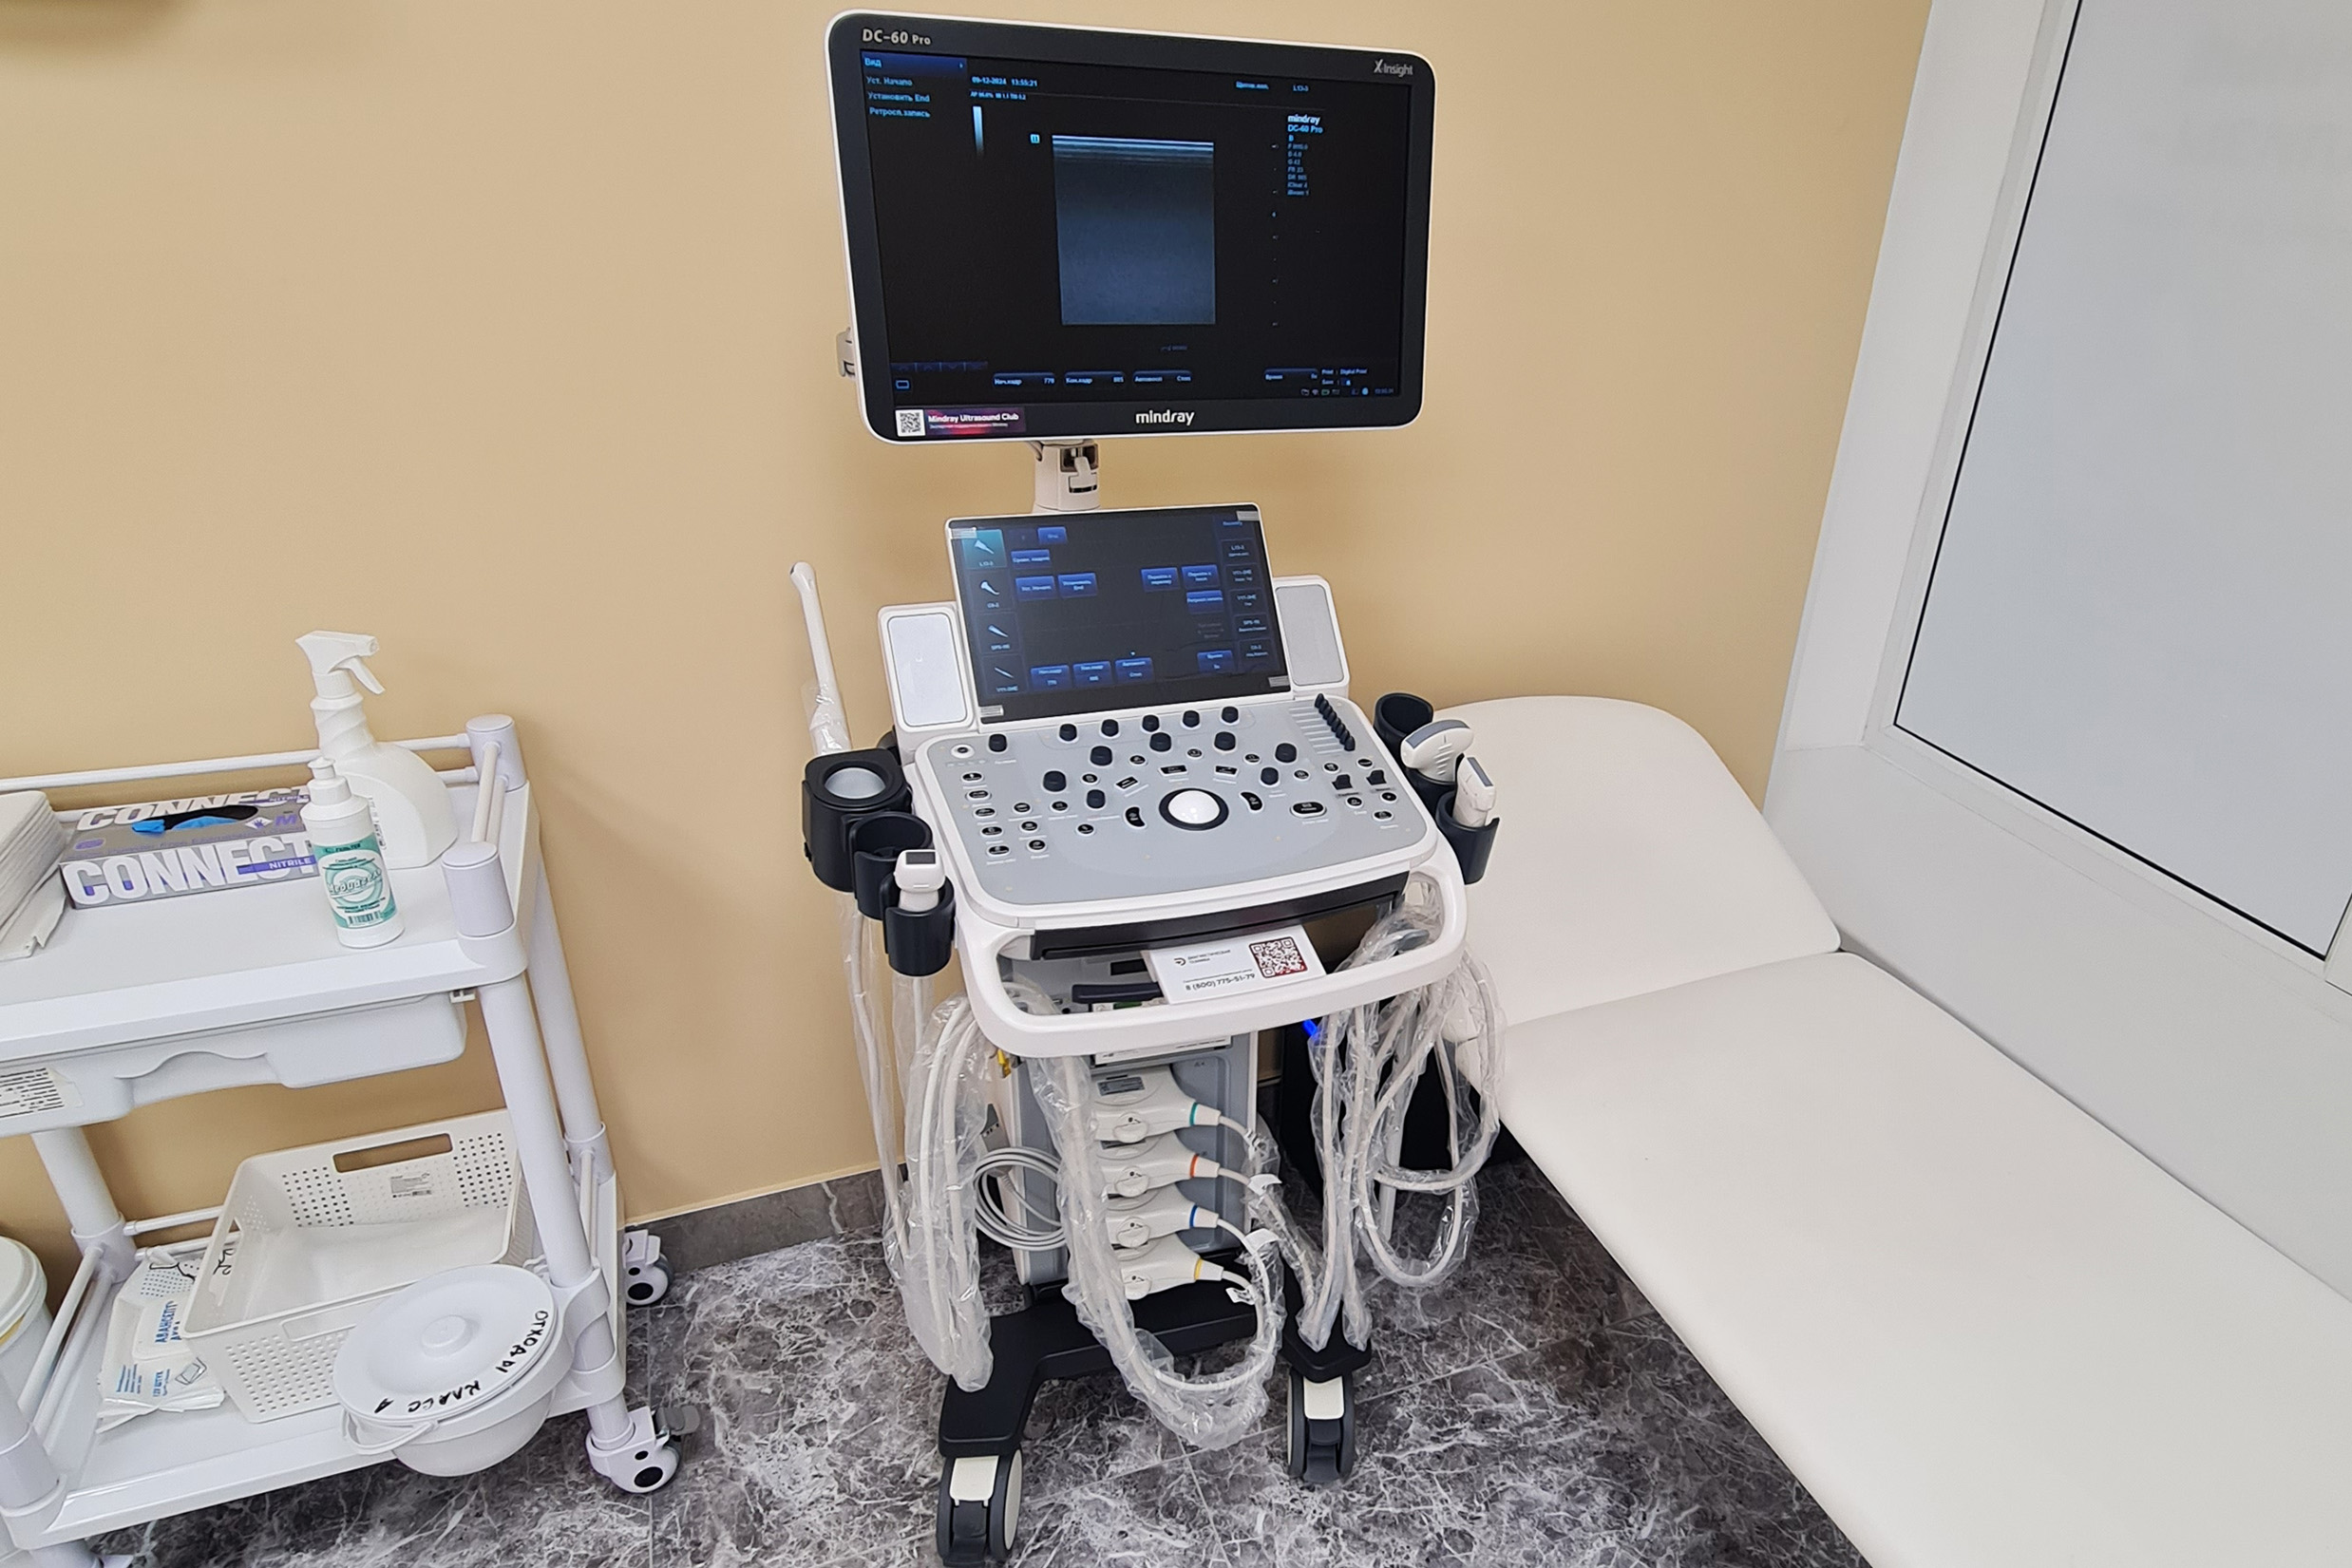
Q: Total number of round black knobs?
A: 13